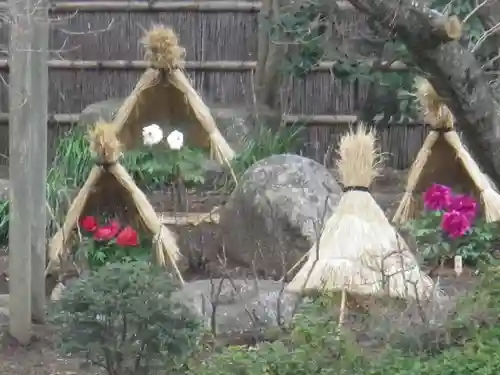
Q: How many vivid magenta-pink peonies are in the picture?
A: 3